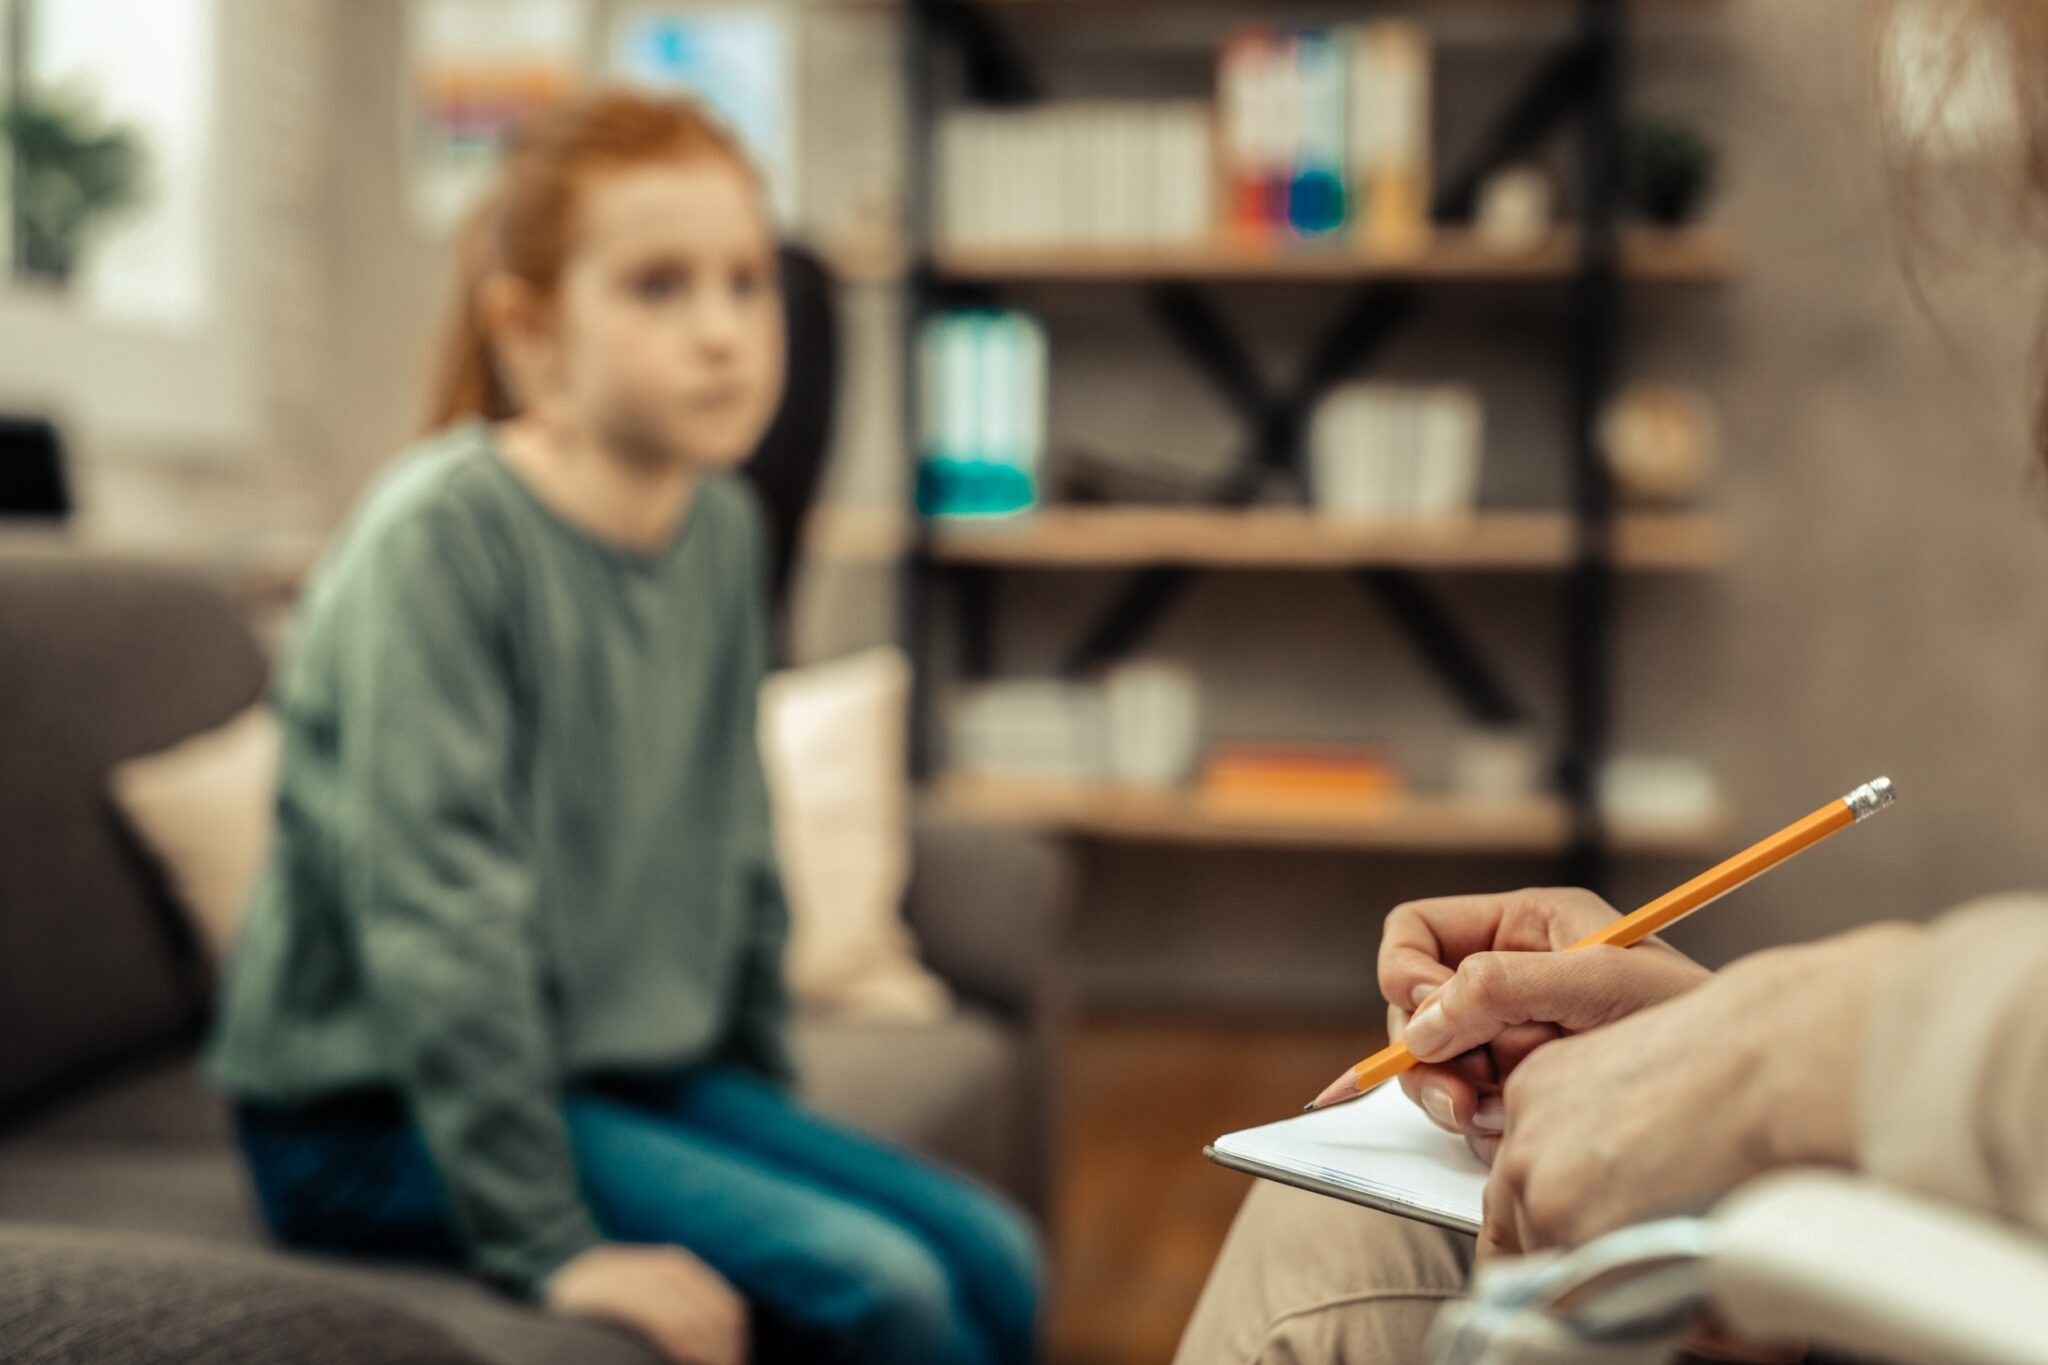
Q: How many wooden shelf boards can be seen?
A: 3